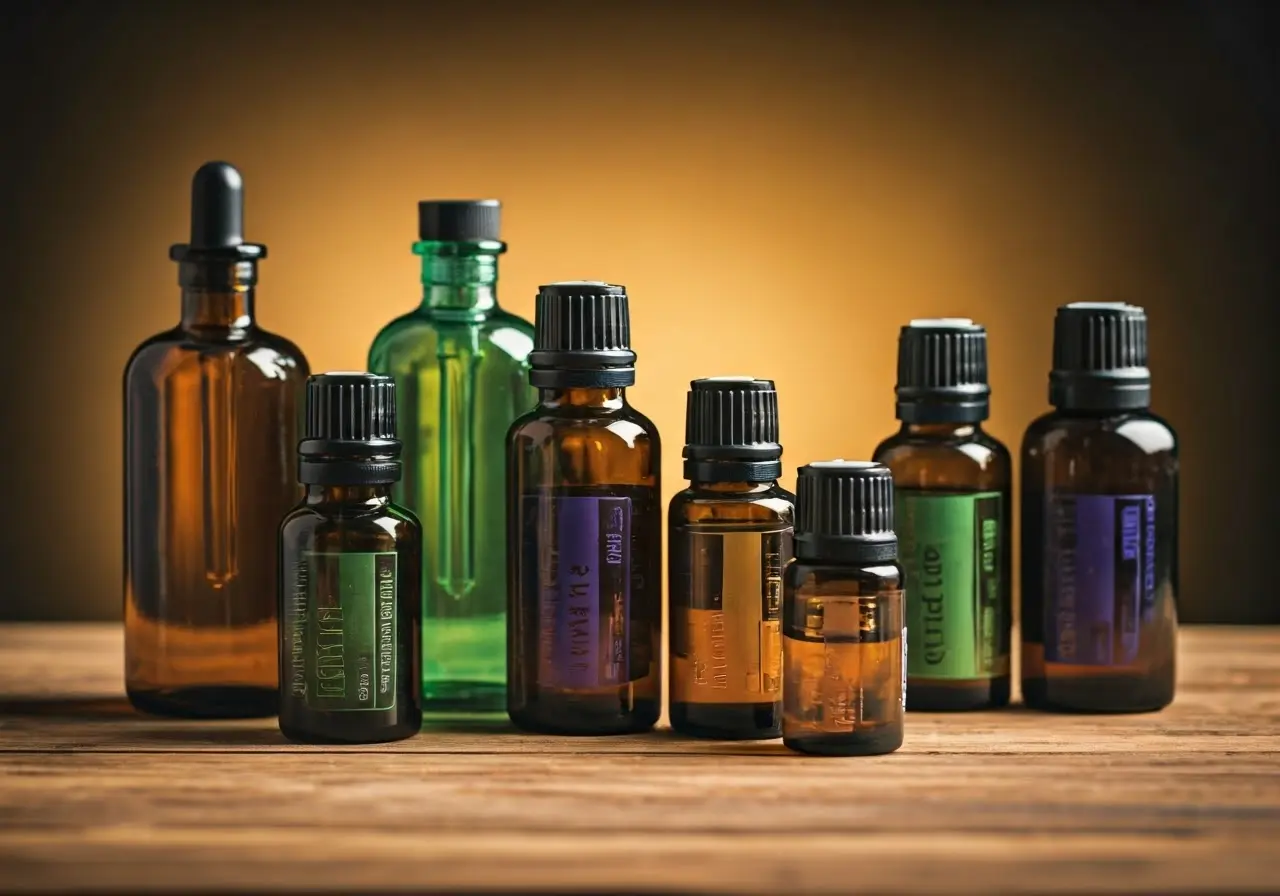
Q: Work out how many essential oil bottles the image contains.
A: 8